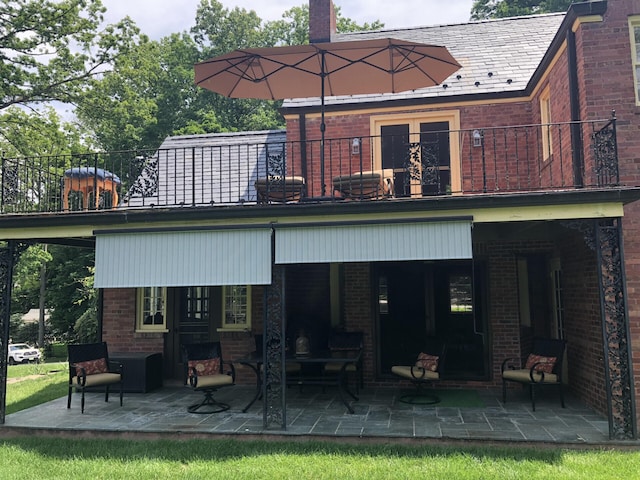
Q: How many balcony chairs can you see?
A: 2